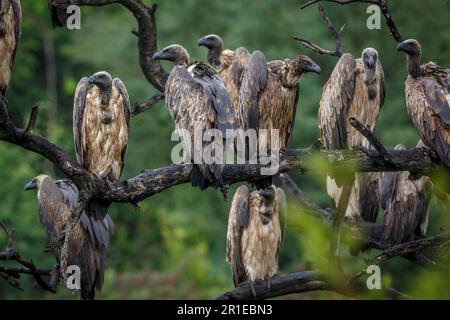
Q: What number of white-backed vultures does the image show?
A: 11